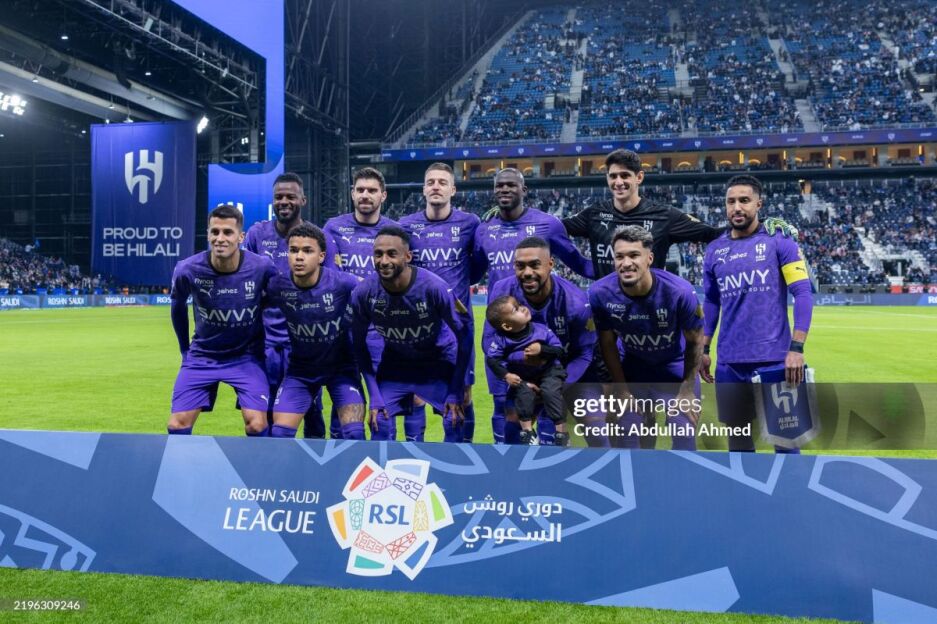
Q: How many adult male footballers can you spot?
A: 11